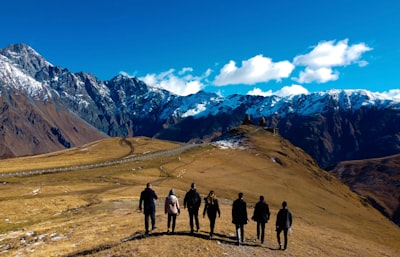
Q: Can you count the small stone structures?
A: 2